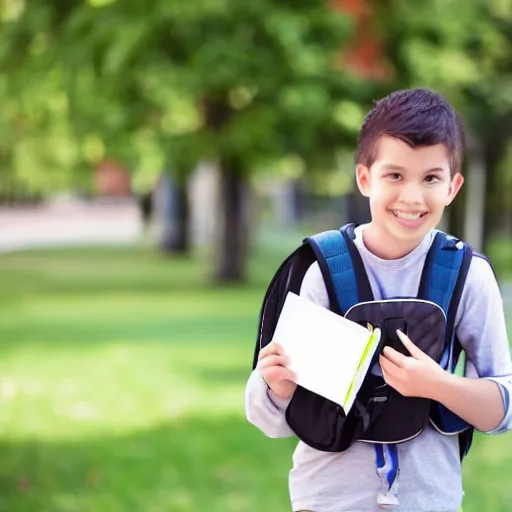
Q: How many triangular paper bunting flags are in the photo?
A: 0